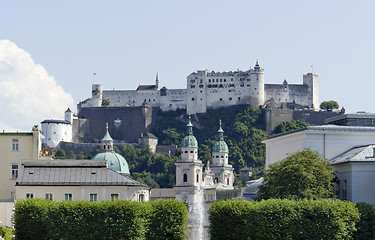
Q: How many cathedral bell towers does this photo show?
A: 2